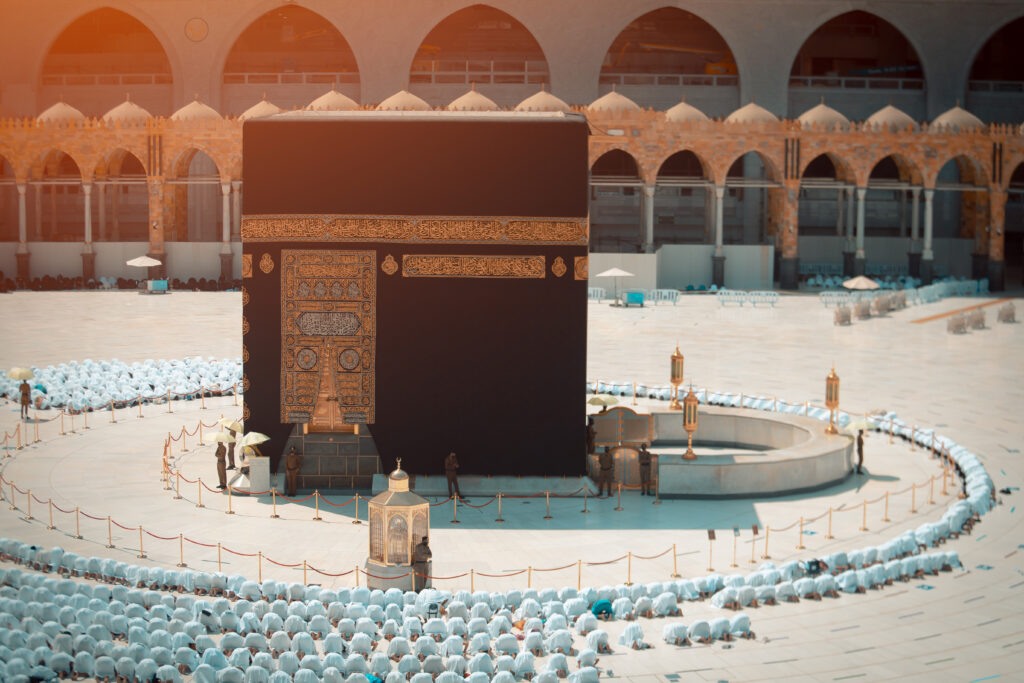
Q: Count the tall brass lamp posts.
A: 3